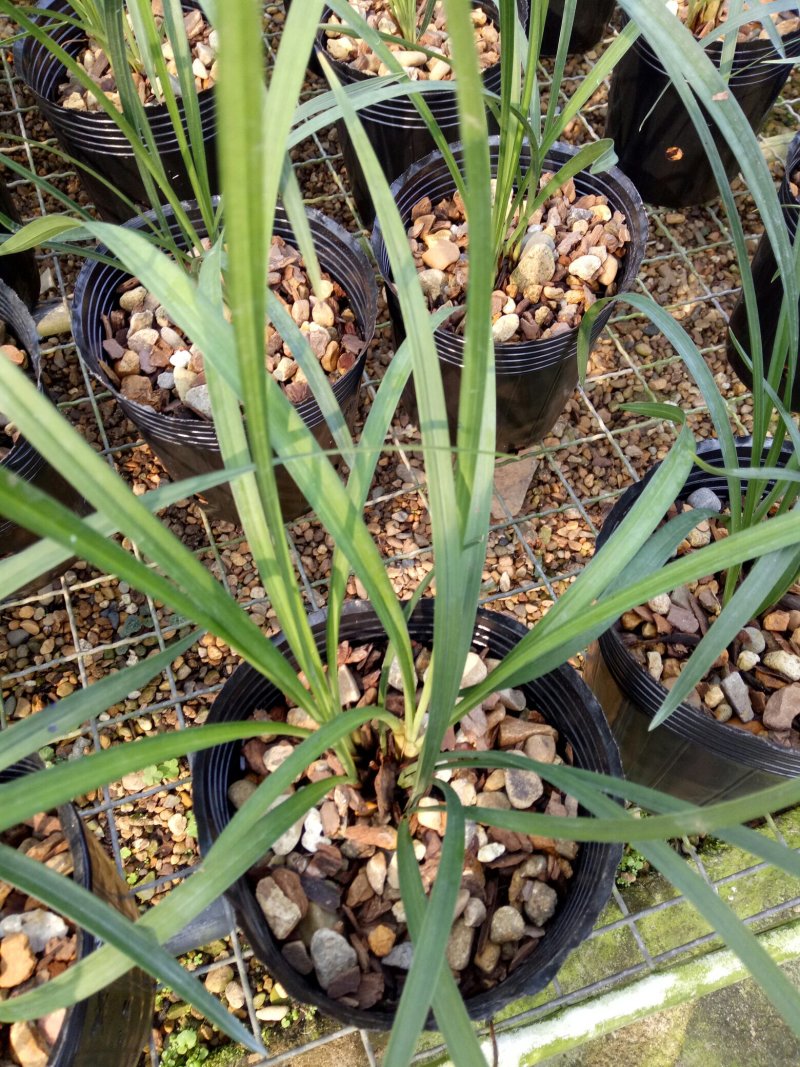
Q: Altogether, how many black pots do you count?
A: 12